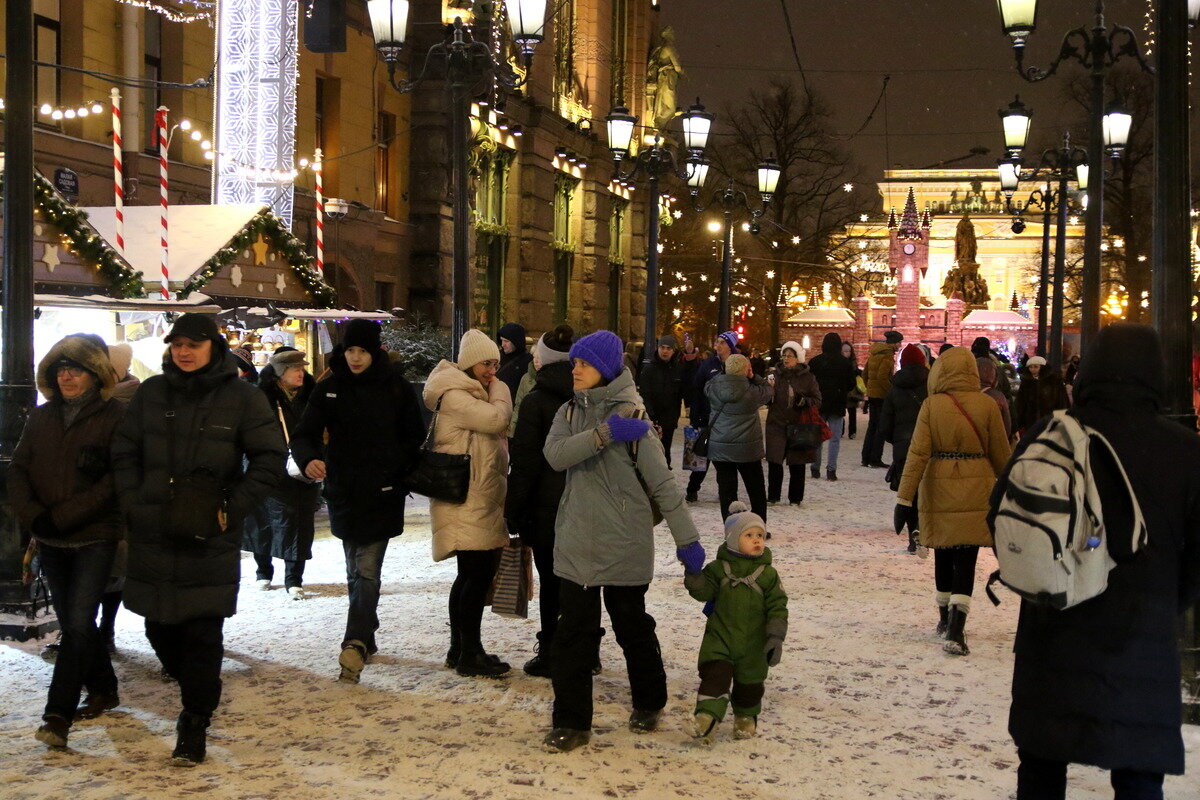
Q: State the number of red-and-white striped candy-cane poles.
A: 3